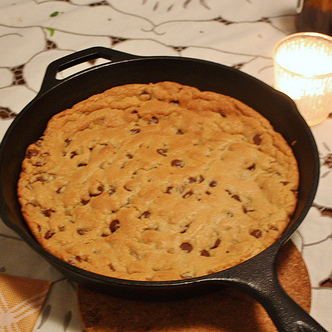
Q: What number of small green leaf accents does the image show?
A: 2